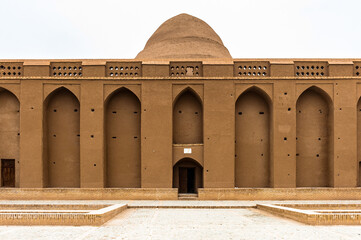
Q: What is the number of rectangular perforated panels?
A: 7